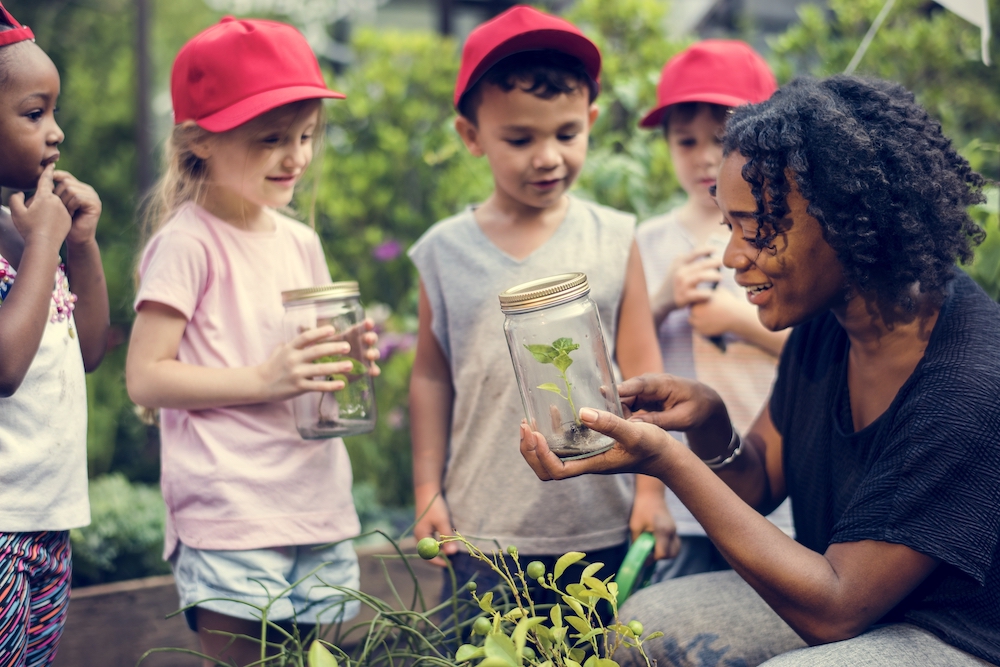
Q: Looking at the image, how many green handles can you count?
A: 1